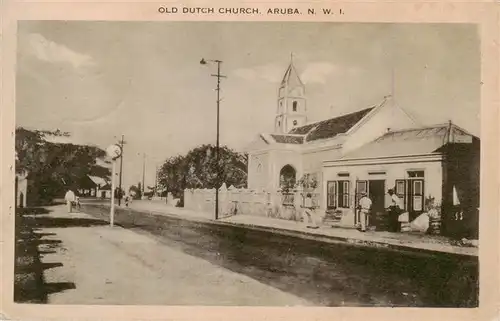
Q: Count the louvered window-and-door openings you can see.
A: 3